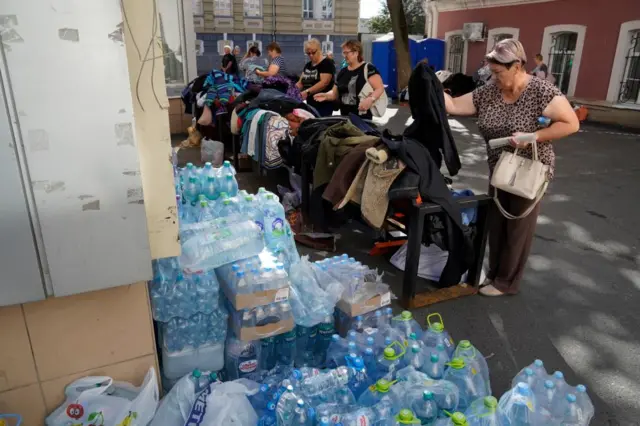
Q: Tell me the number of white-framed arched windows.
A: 4